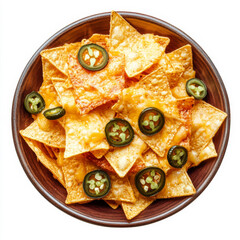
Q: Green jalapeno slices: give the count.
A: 9